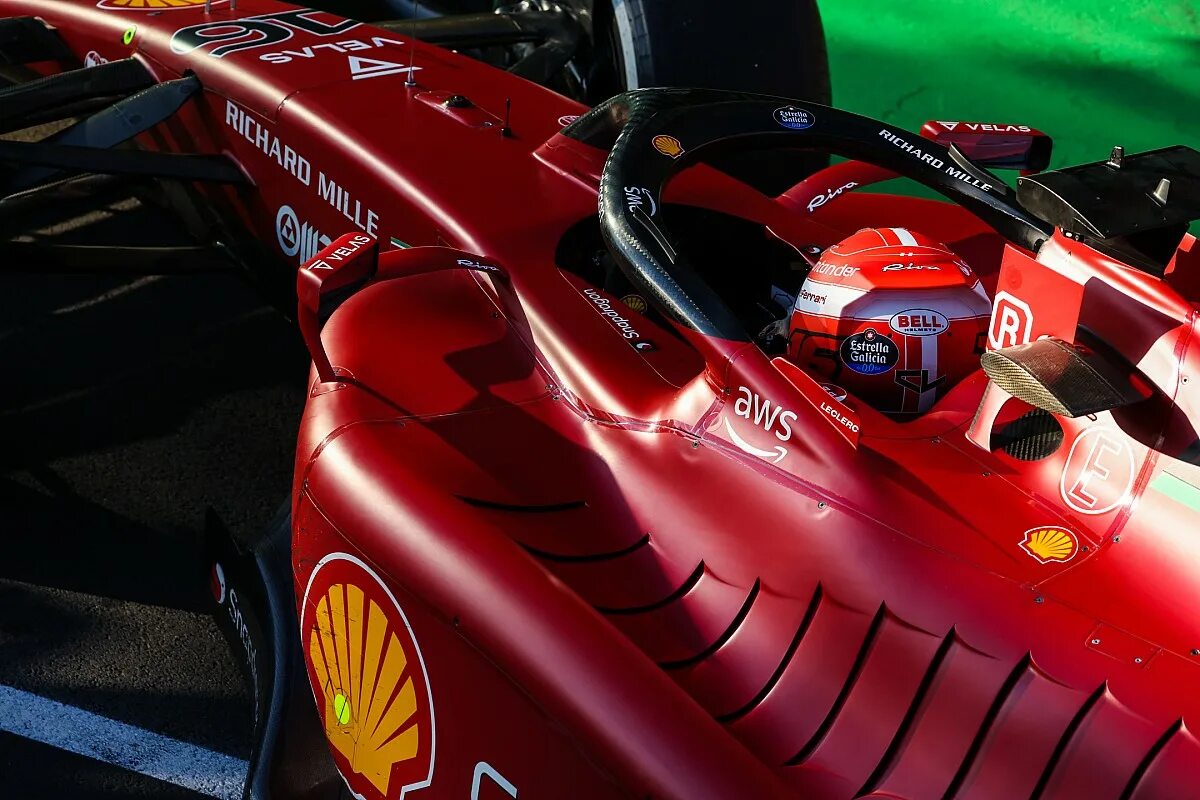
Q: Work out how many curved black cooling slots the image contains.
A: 10